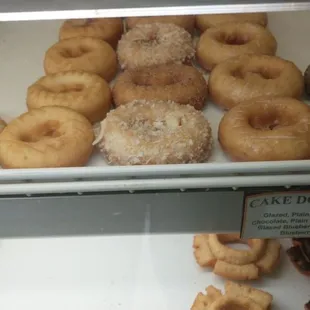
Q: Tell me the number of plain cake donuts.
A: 4